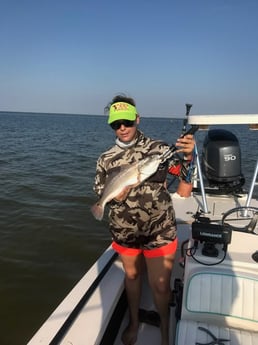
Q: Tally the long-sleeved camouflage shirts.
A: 1